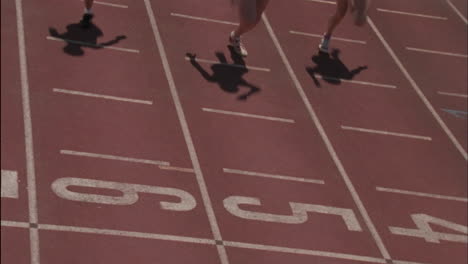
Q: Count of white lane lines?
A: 5